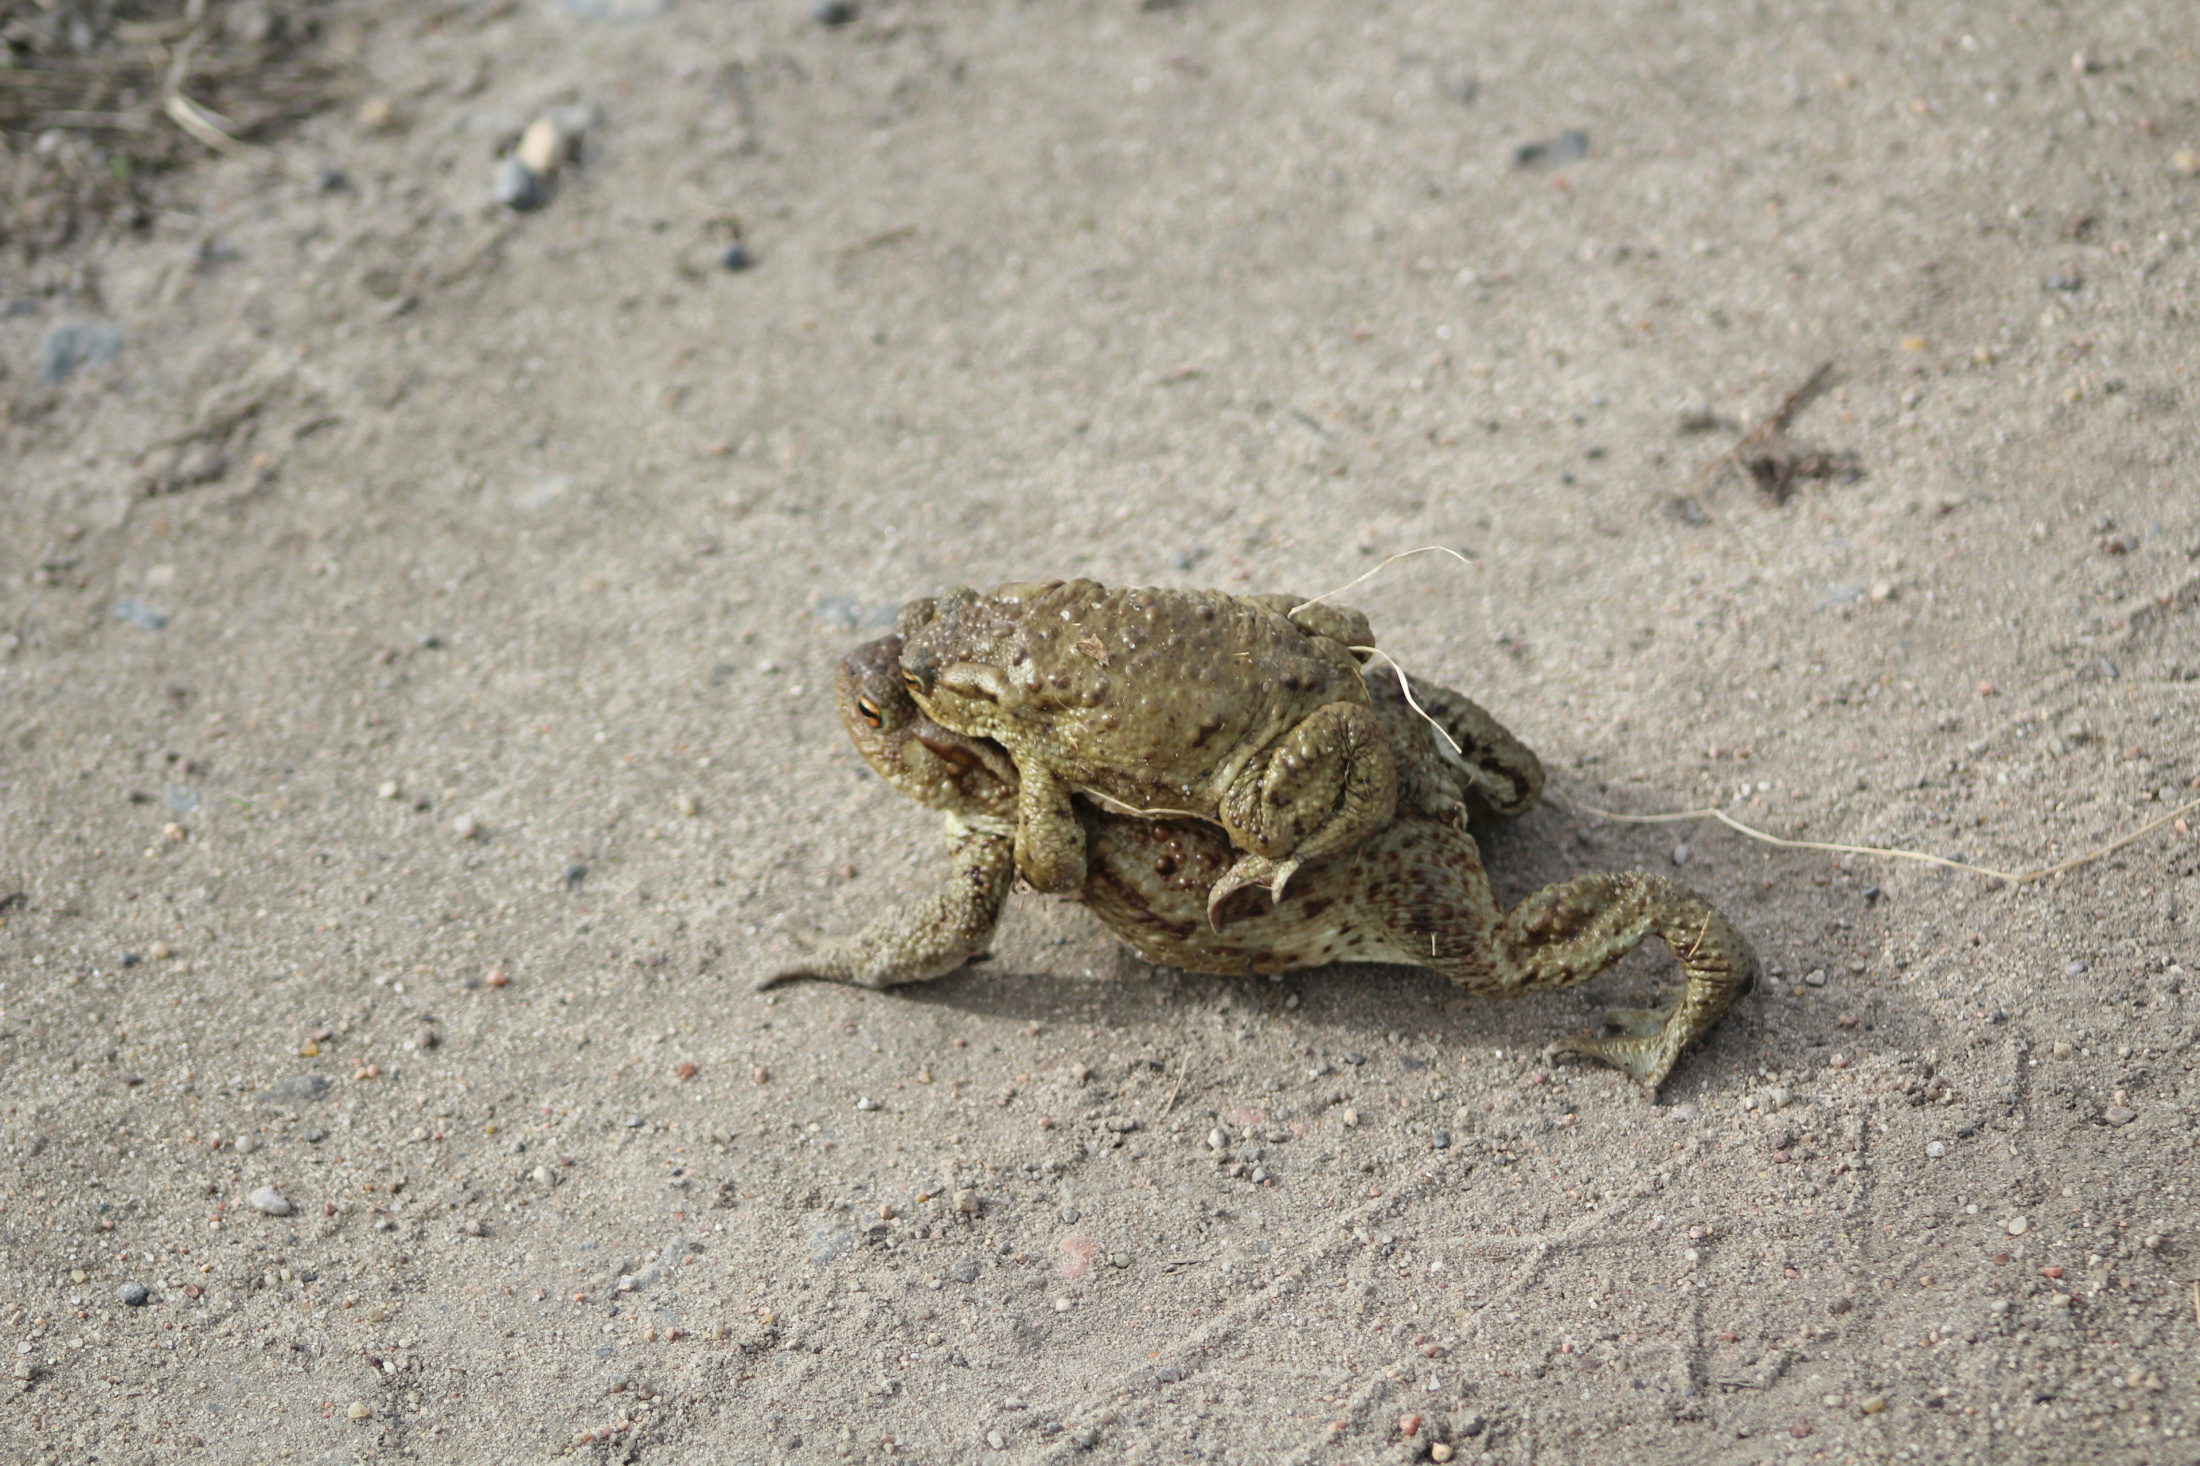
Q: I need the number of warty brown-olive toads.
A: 2